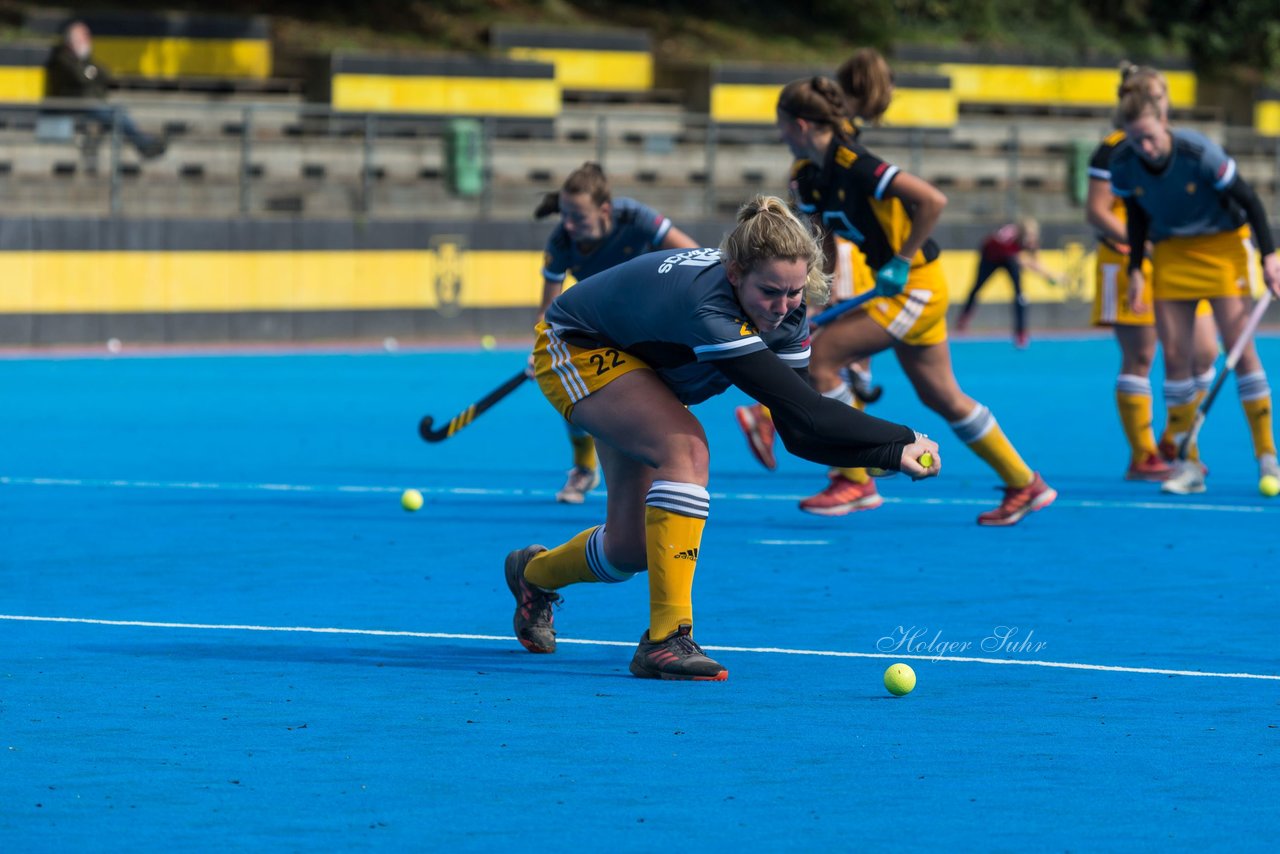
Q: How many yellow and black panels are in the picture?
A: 7